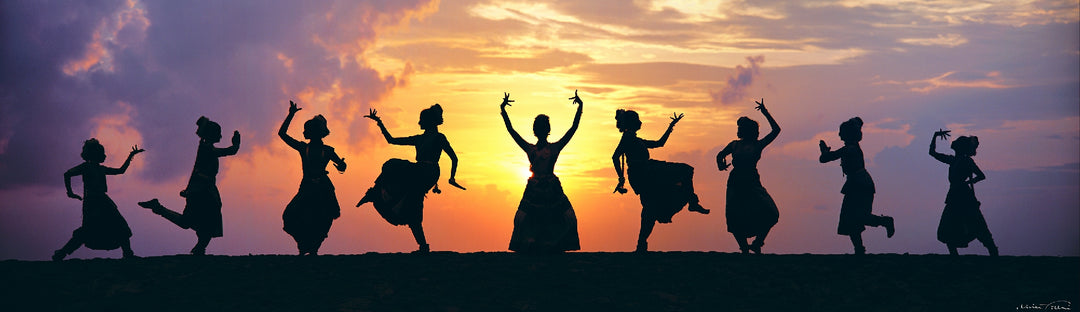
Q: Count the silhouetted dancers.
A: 9